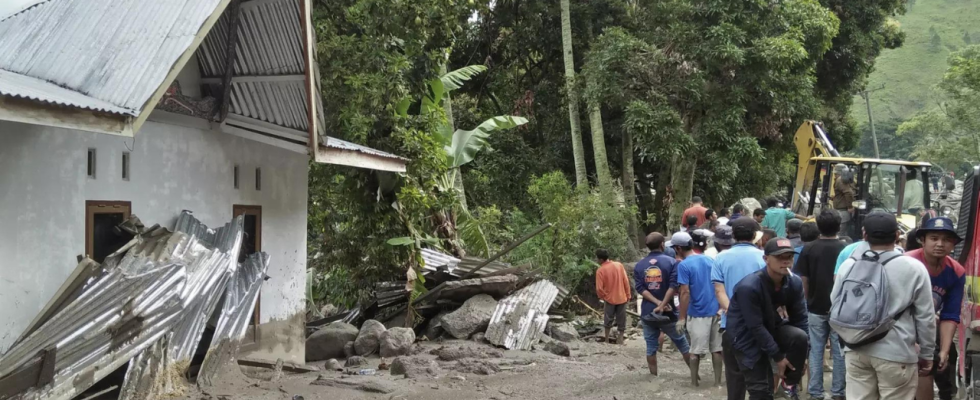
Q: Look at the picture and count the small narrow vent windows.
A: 4